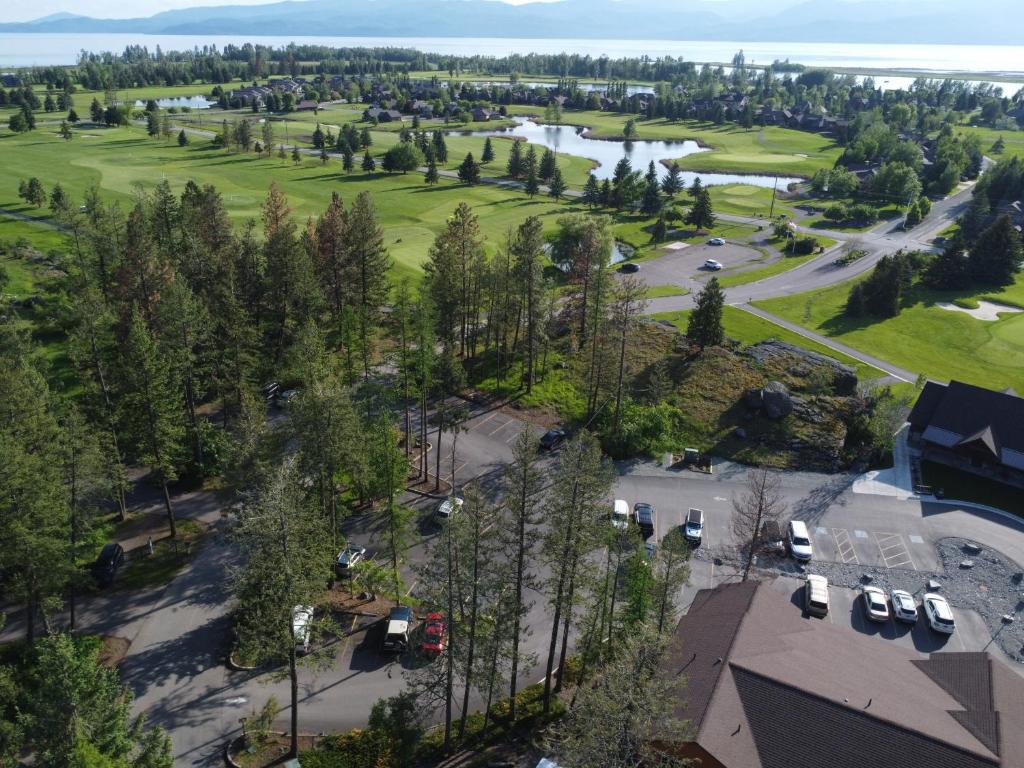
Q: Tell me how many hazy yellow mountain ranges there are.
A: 0